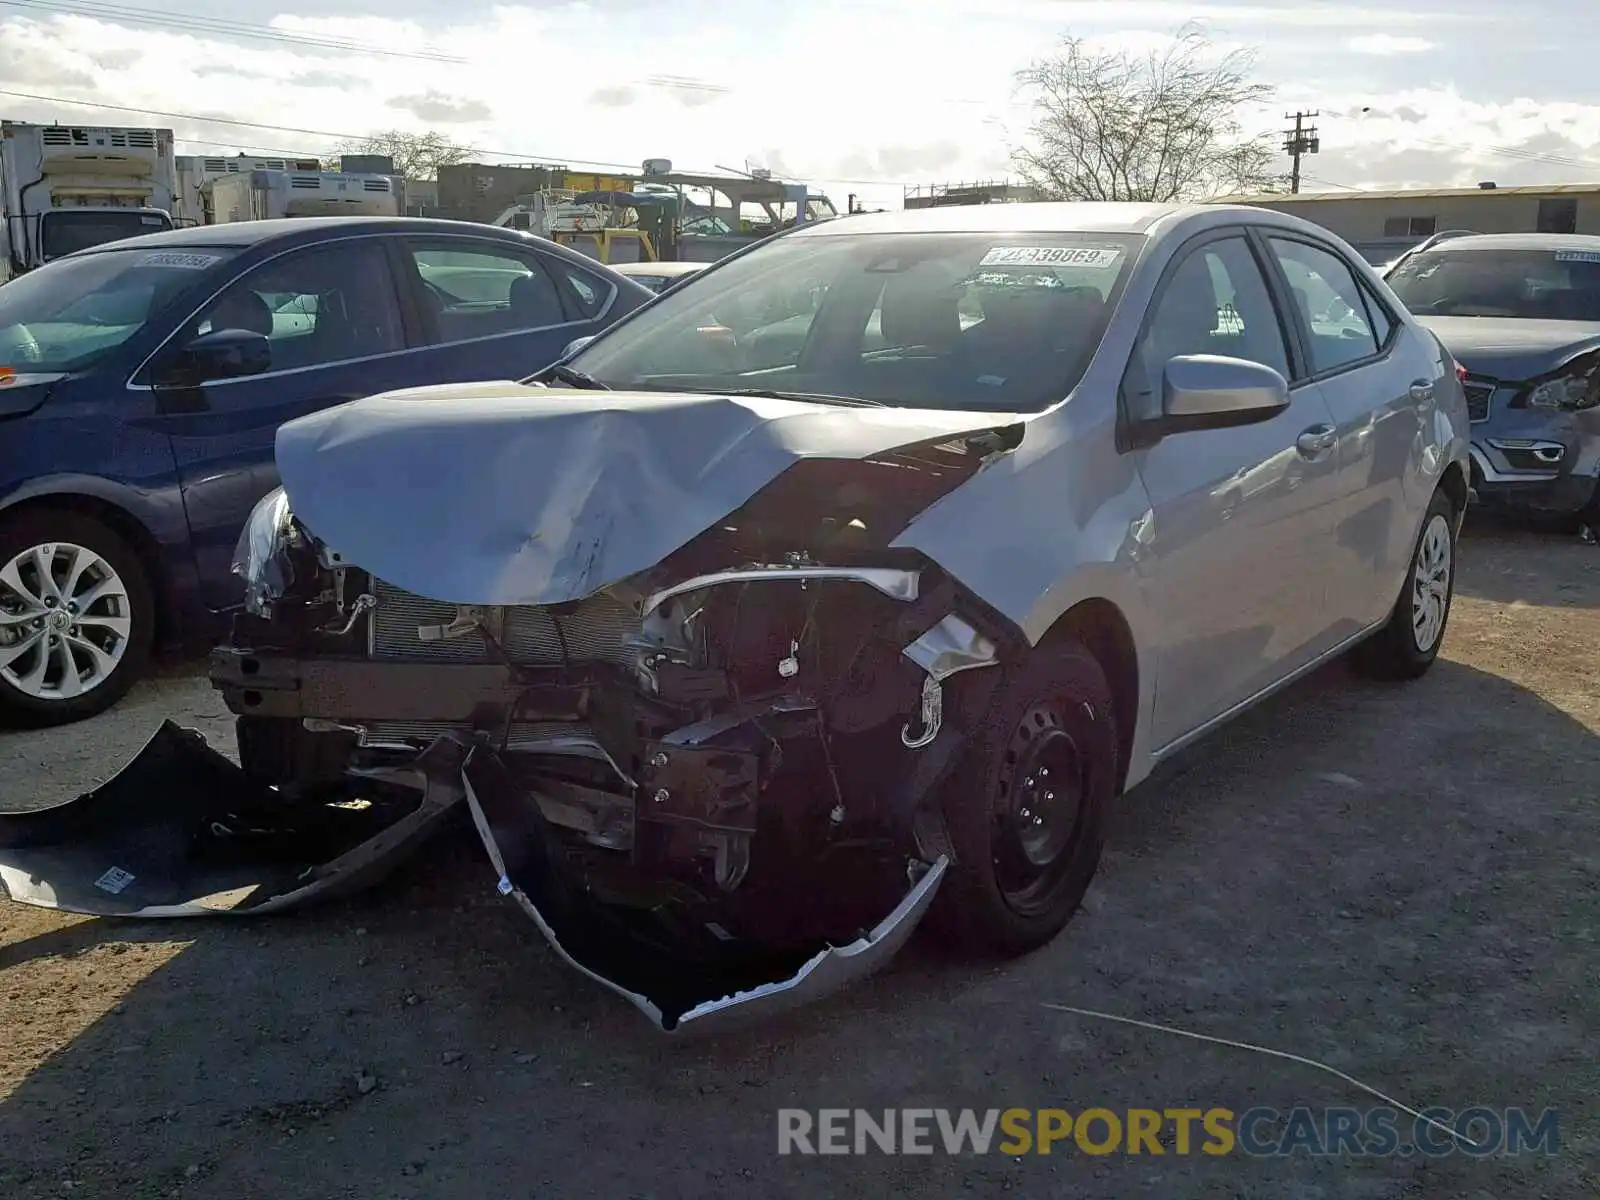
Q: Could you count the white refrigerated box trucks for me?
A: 3